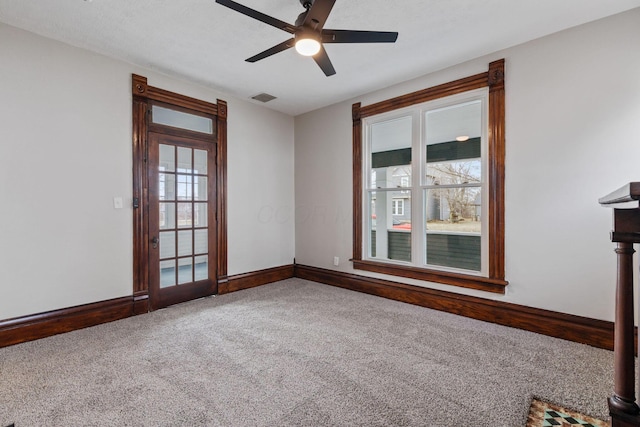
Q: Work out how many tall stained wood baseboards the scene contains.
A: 3